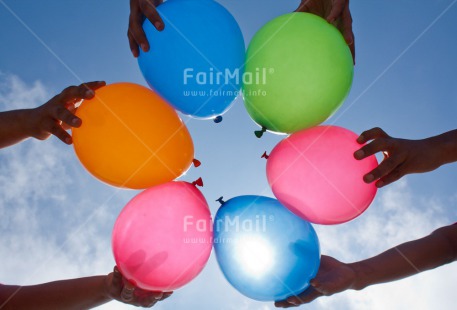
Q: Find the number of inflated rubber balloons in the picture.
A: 6